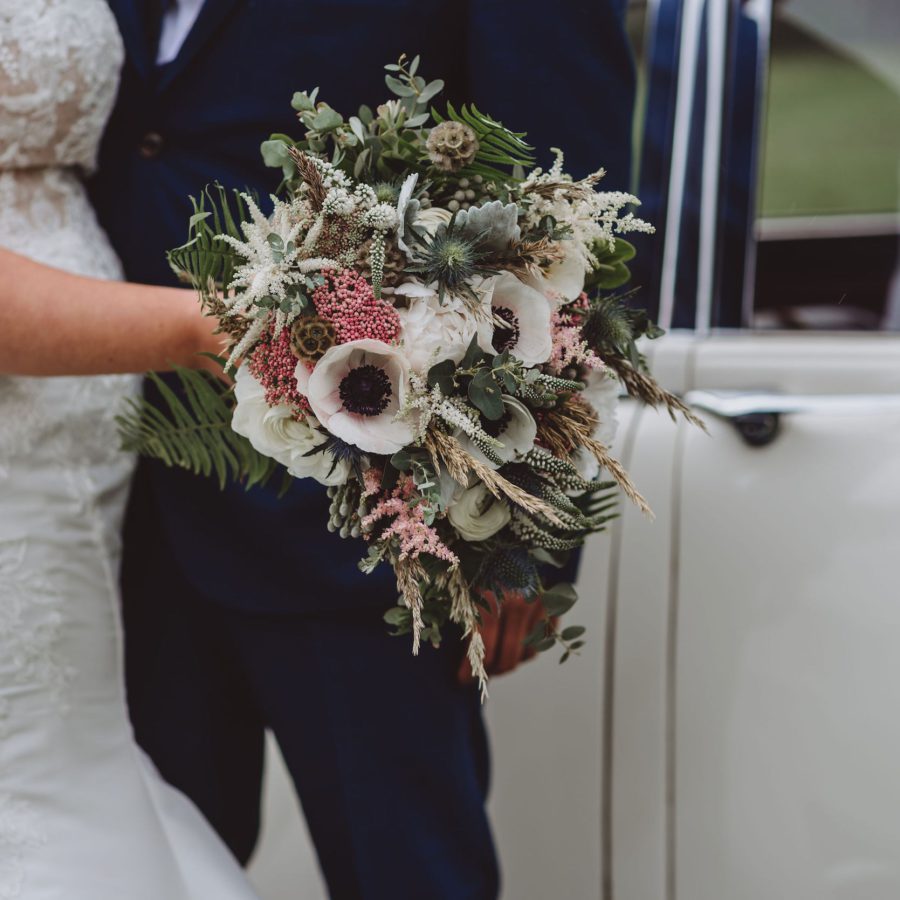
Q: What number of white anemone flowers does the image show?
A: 3